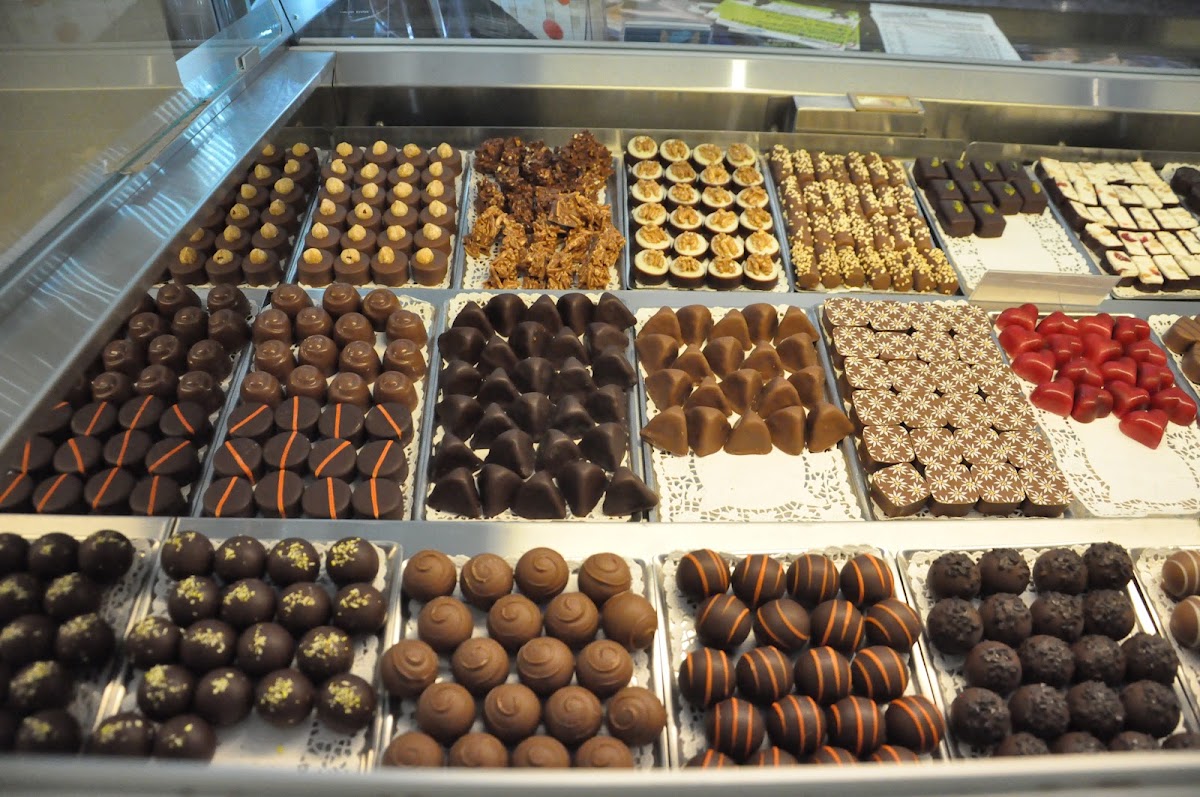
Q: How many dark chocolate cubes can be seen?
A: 10